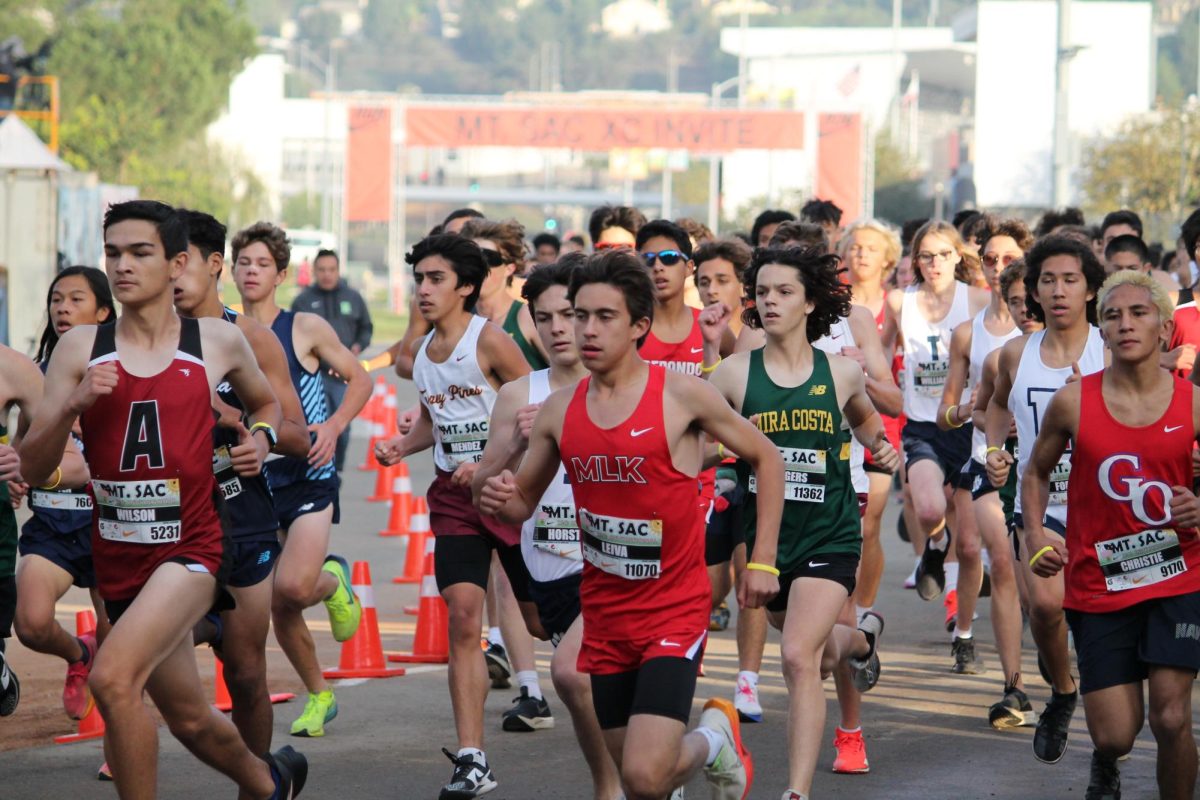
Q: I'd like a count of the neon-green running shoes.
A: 2